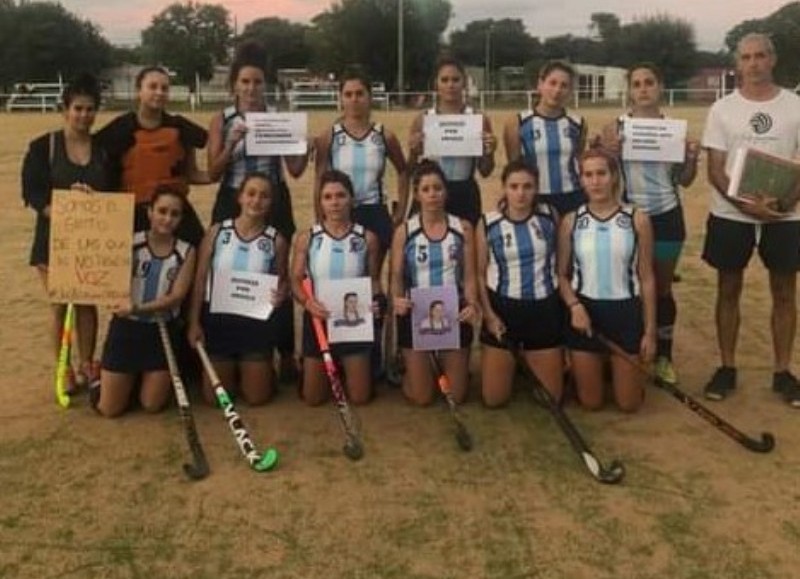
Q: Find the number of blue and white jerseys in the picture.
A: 11